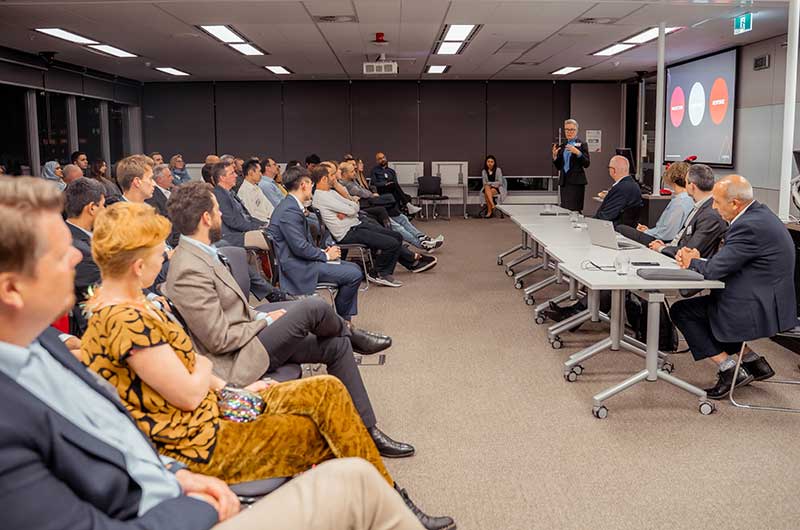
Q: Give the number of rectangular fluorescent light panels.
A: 12